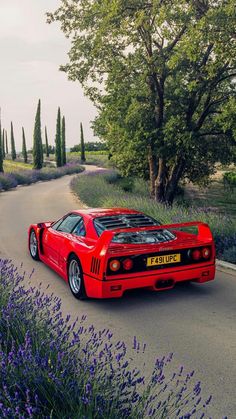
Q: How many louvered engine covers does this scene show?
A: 1